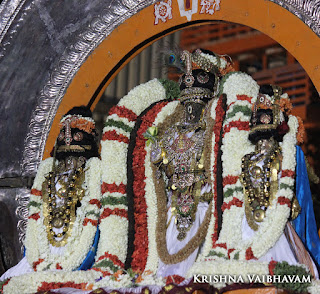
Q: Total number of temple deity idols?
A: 3